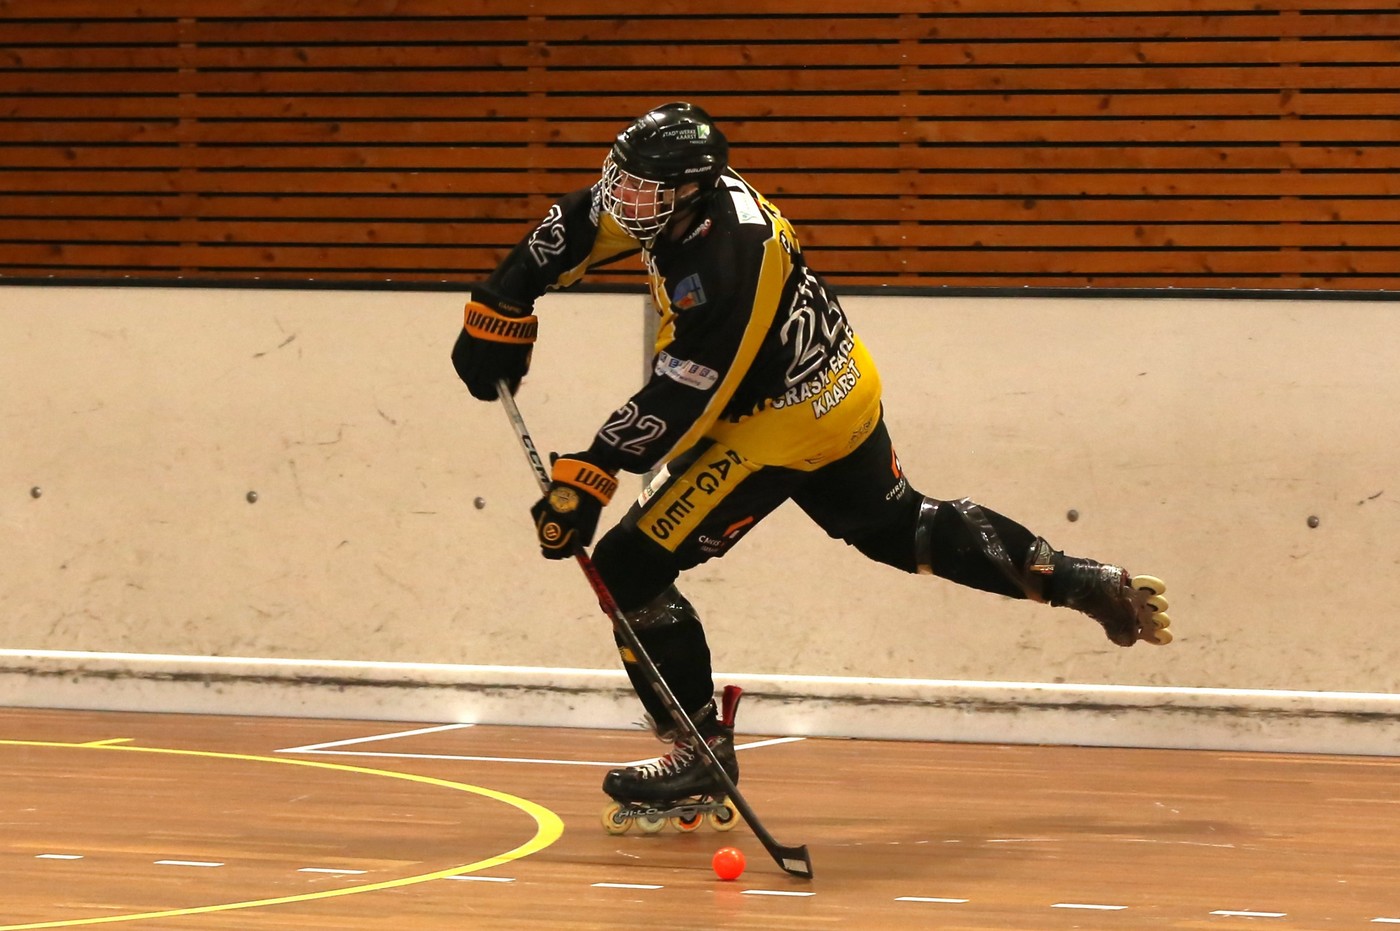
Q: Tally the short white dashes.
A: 10